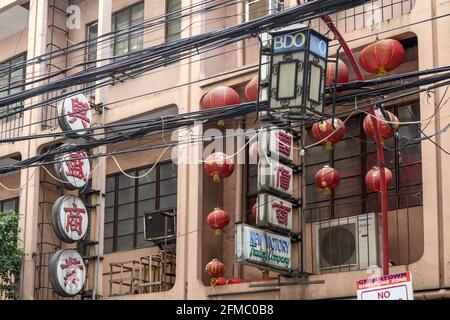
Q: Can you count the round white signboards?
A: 4